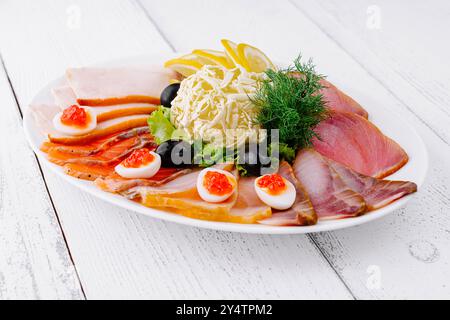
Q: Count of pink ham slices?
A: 2